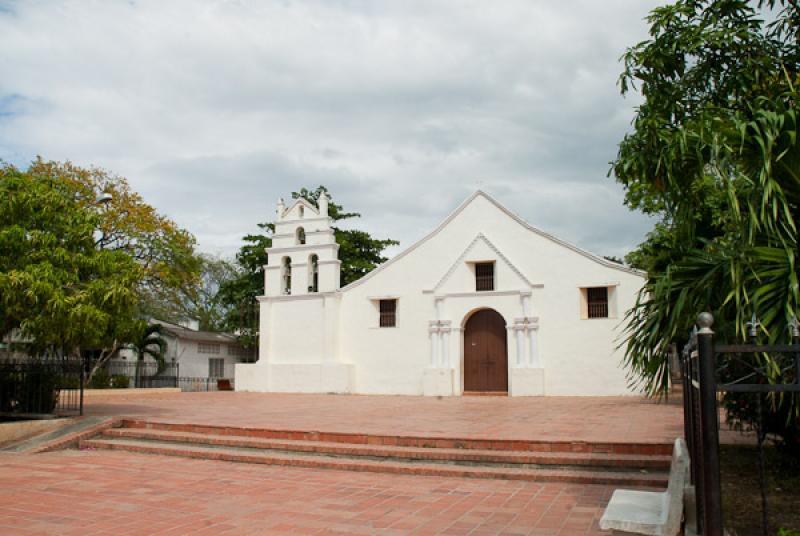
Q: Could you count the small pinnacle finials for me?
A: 2